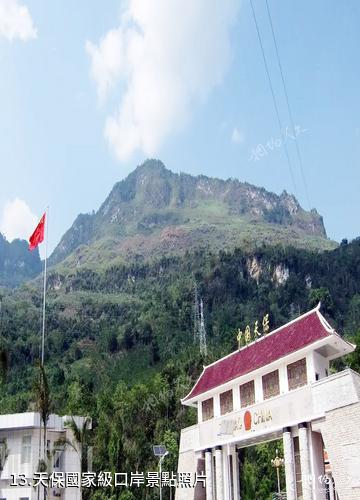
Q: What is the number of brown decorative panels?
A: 5